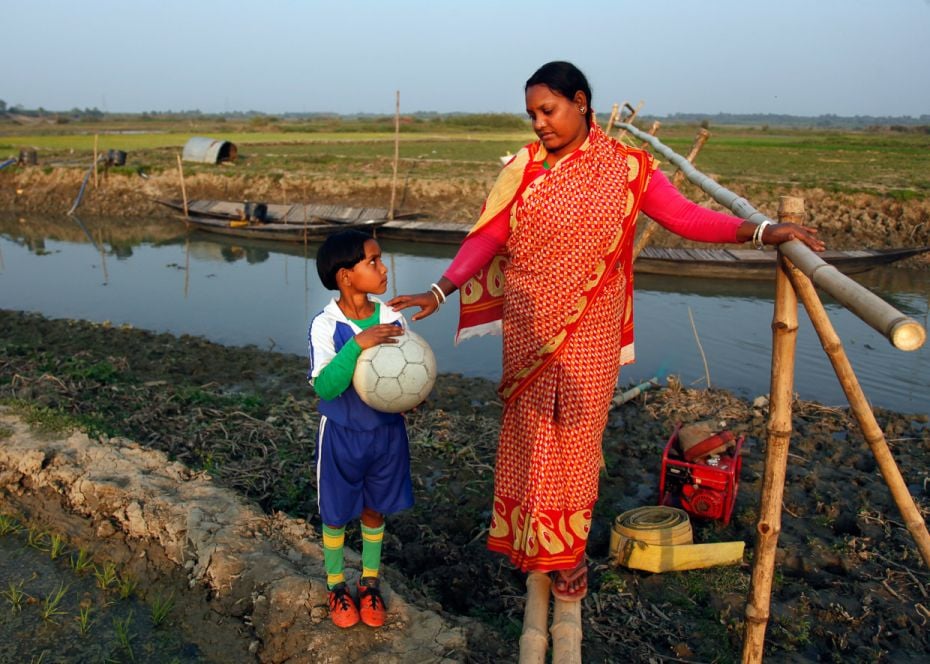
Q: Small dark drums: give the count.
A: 2